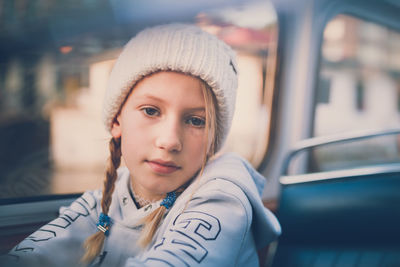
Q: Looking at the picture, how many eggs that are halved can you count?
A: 0